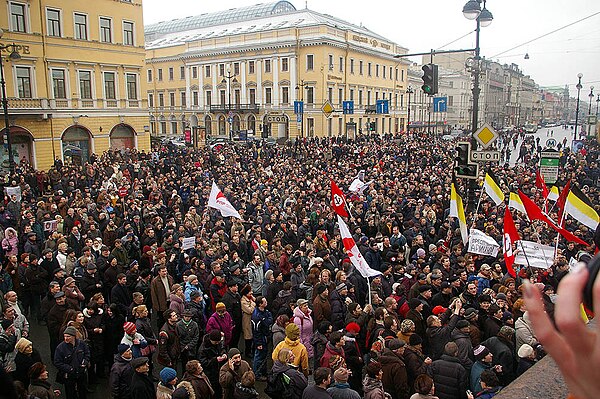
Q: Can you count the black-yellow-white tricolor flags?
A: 5